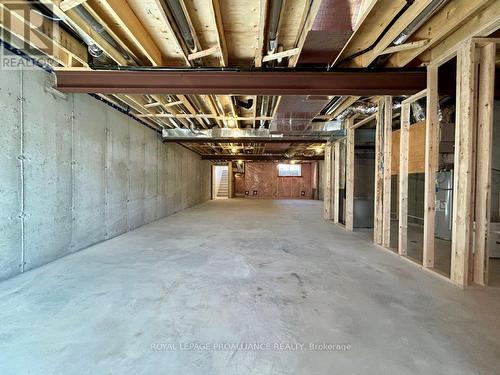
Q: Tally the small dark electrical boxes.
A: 3